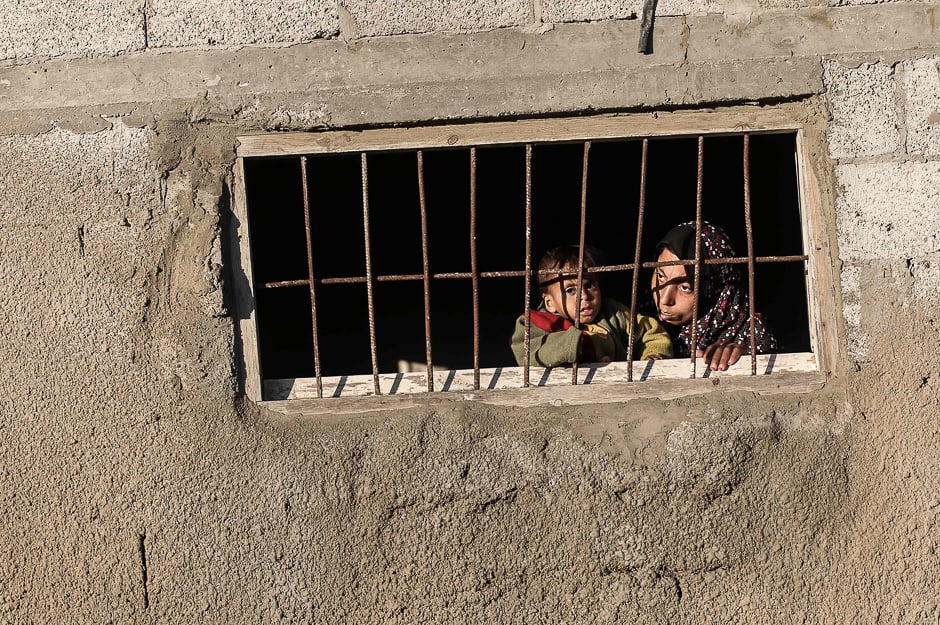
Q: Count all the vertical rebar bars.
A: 9